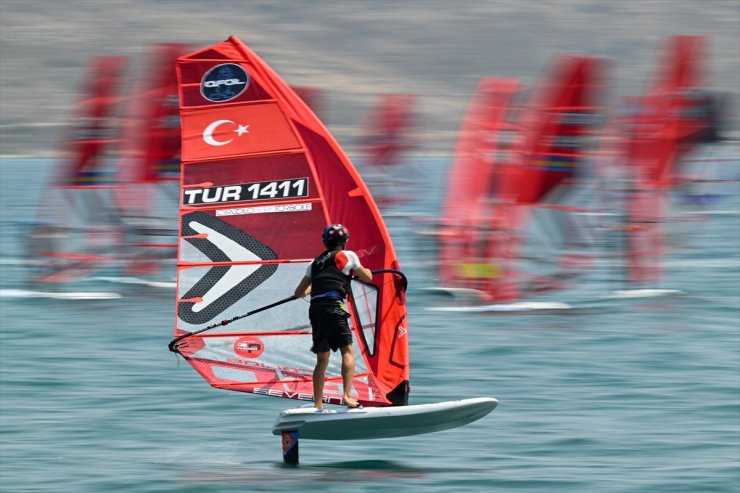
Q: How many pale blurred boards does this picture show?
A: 5